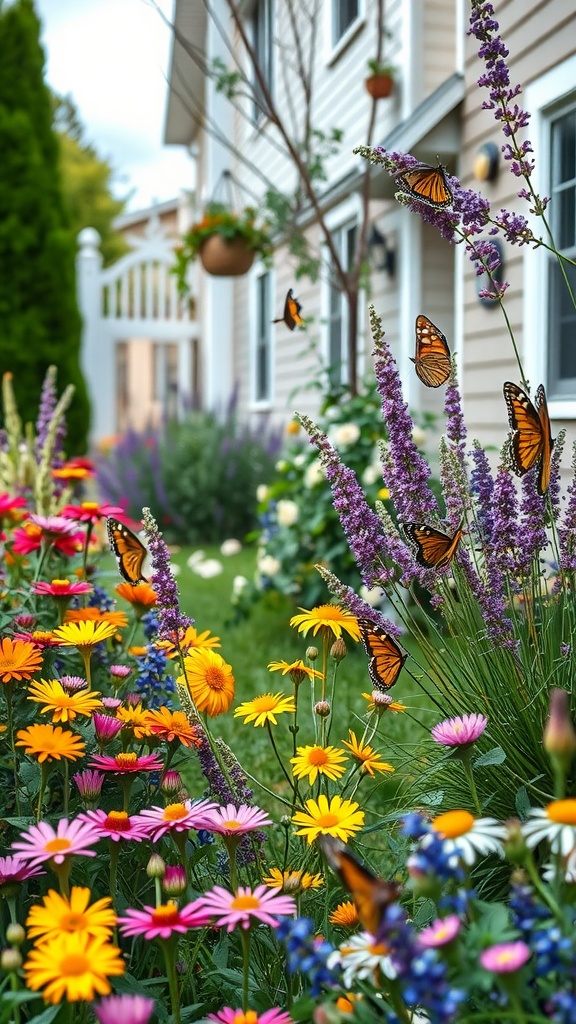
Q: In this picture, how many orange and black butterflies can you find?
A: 8